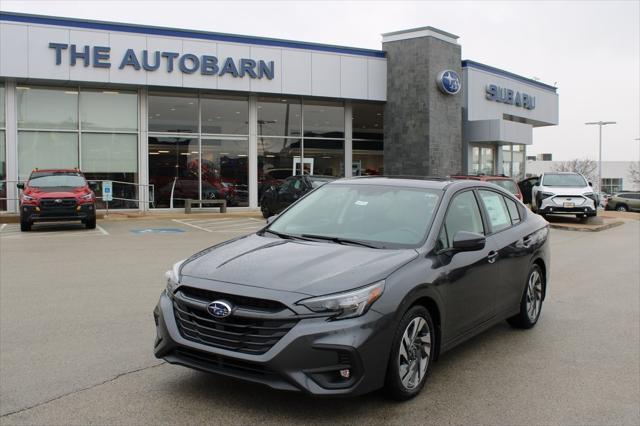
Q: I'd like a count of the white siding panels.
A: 12